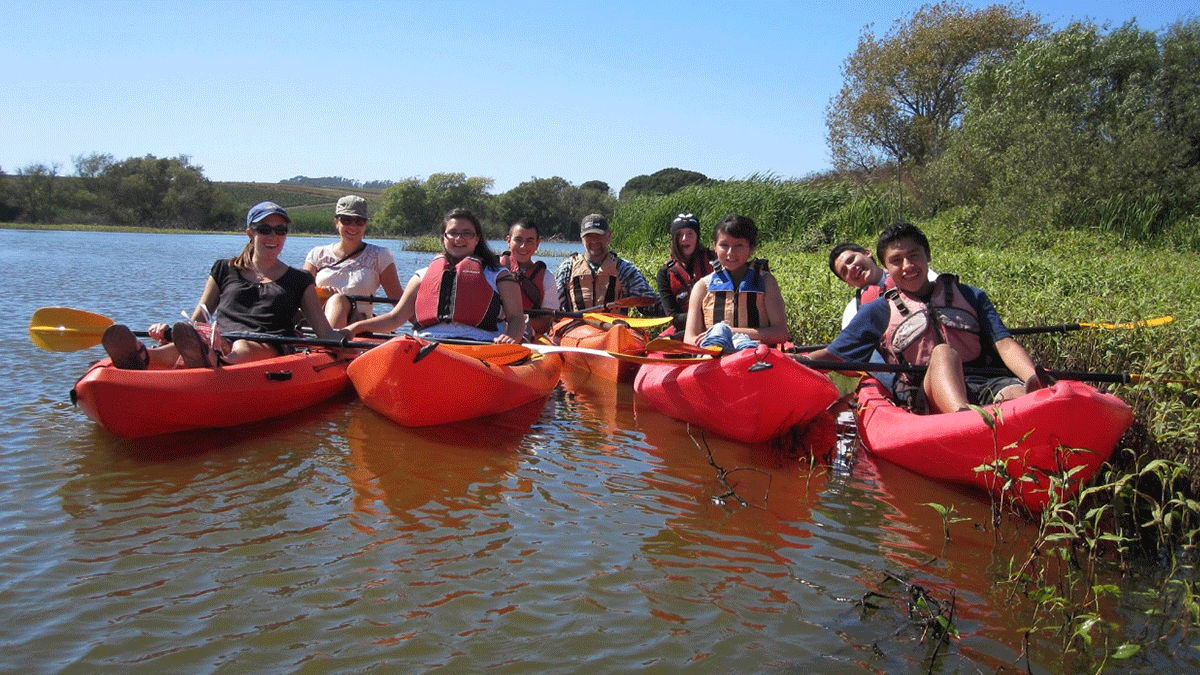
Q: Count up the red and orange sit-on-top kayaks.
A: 5